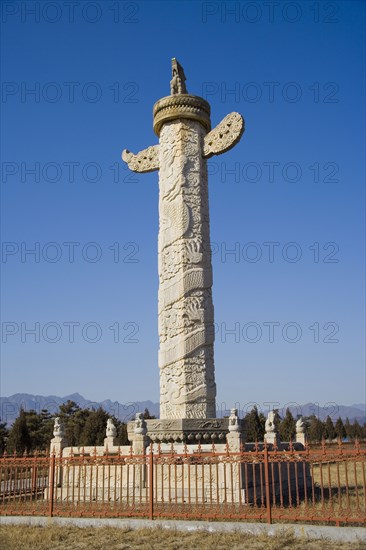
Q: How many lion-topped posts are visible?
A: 6